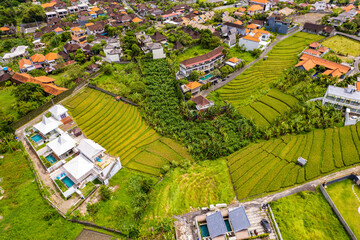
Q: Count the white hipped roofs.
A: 4